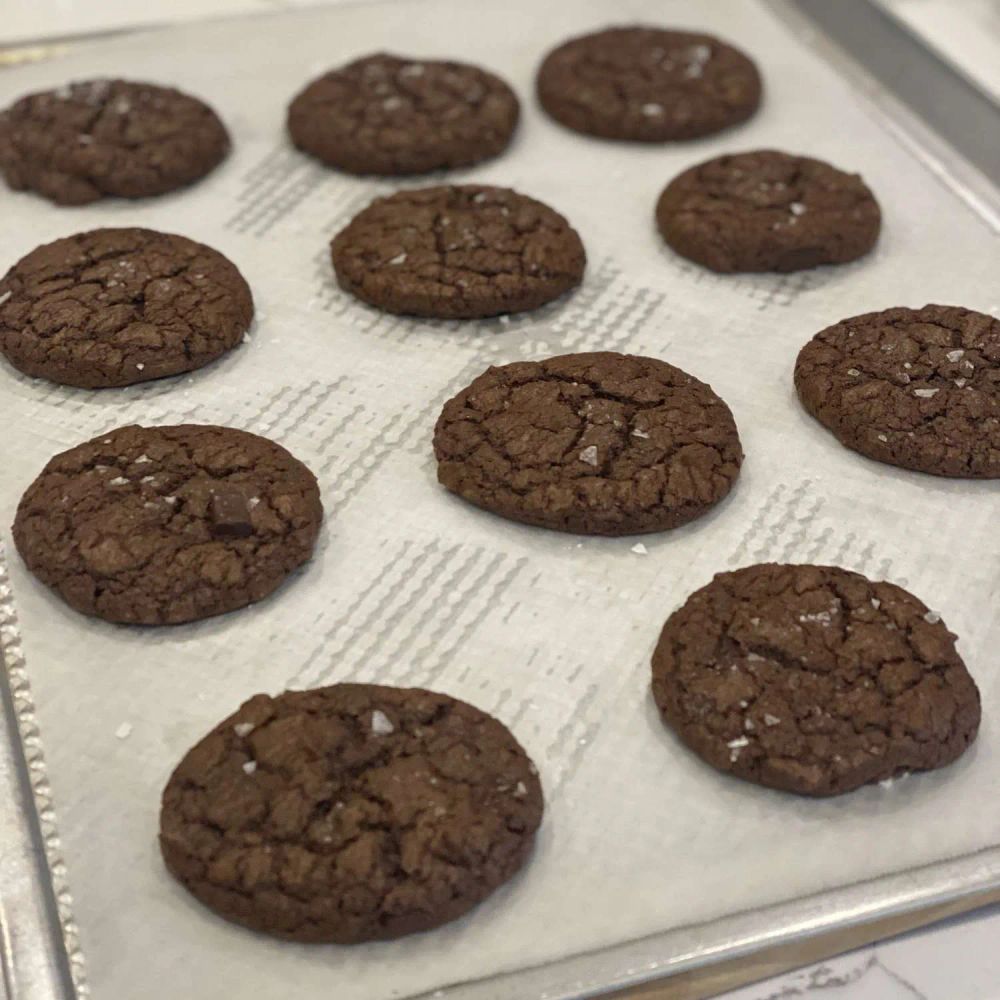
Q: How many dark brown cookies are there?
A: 11